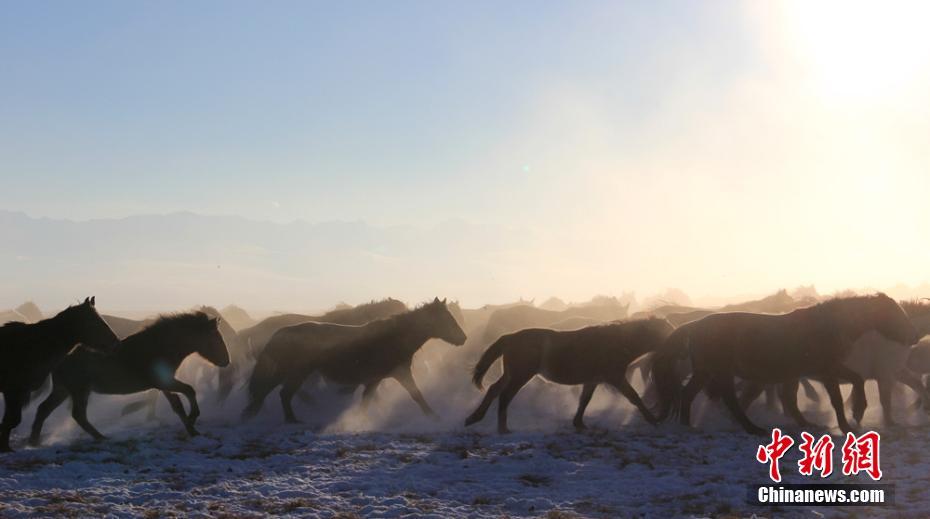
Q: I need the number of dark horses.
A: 5